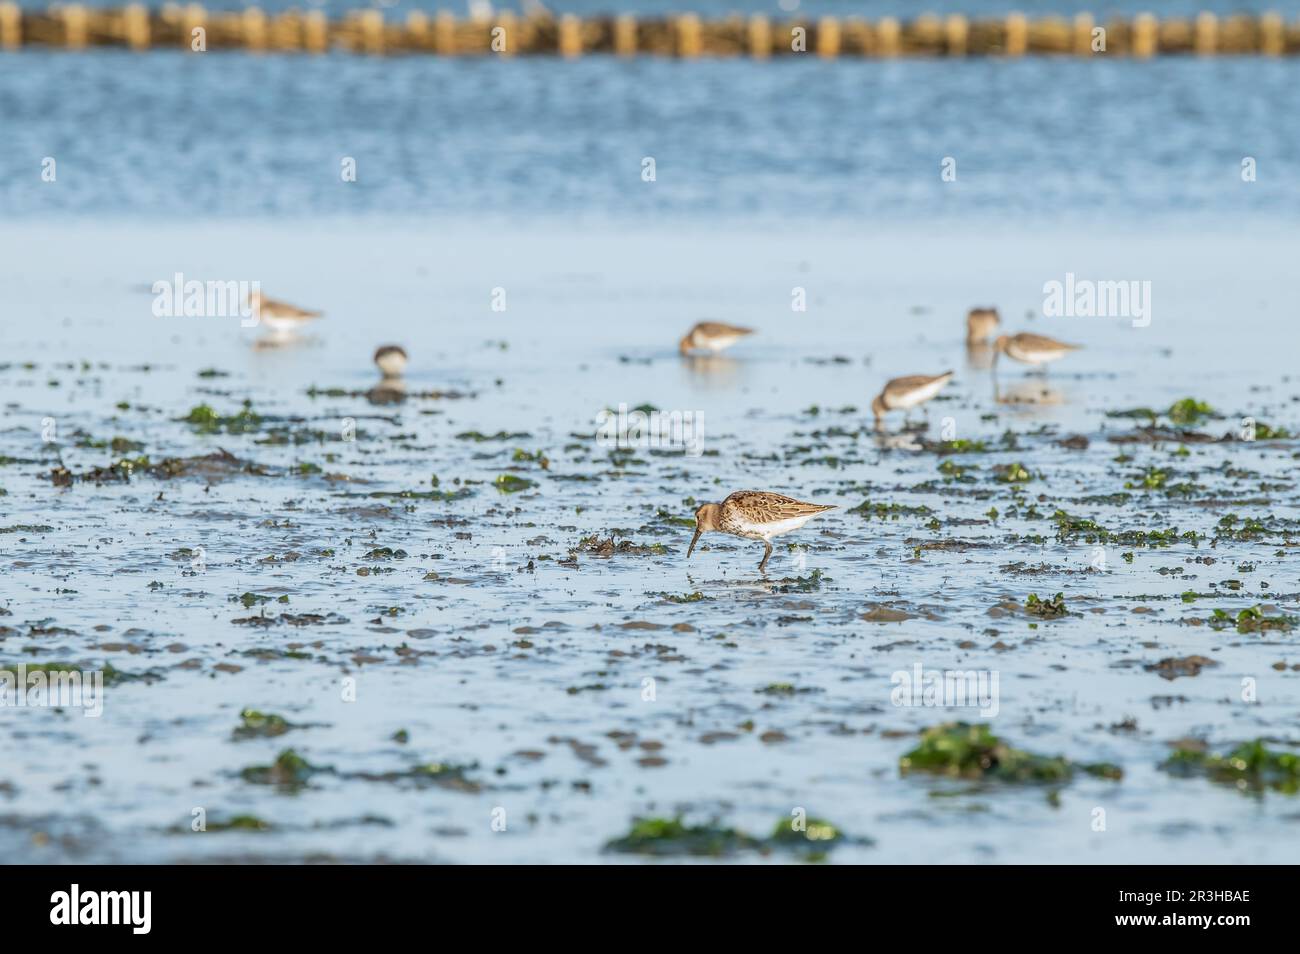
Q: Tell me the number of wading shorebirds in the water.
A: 7